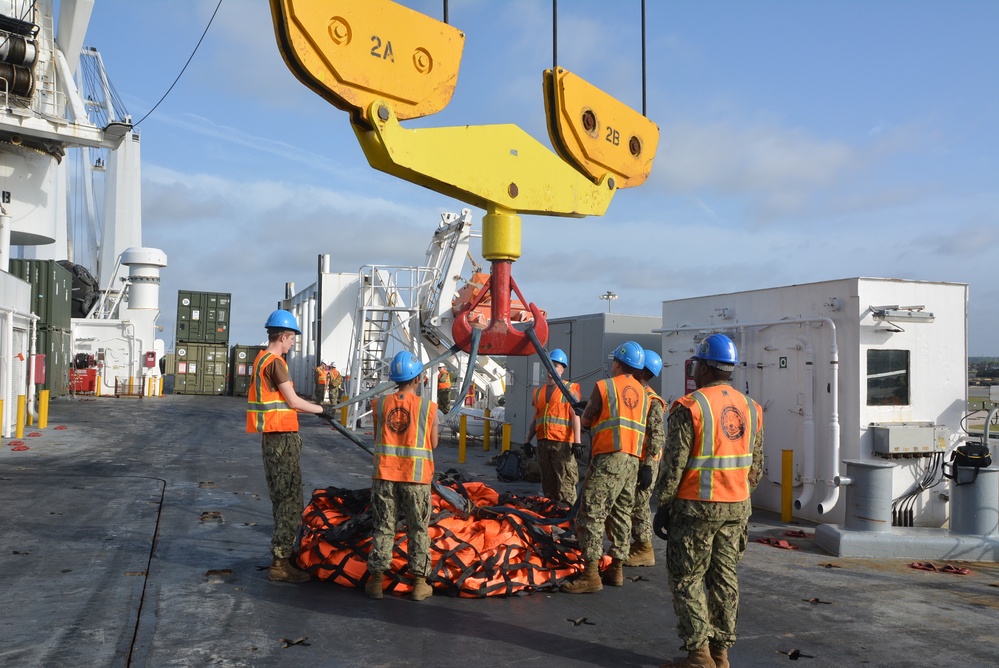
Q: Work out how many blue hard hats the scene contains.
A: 6